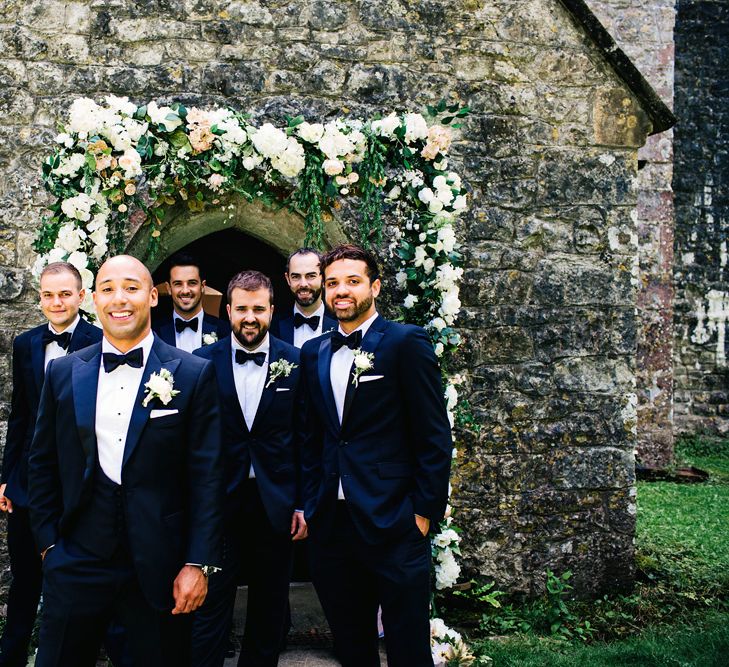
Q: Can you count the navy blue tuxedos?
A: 6